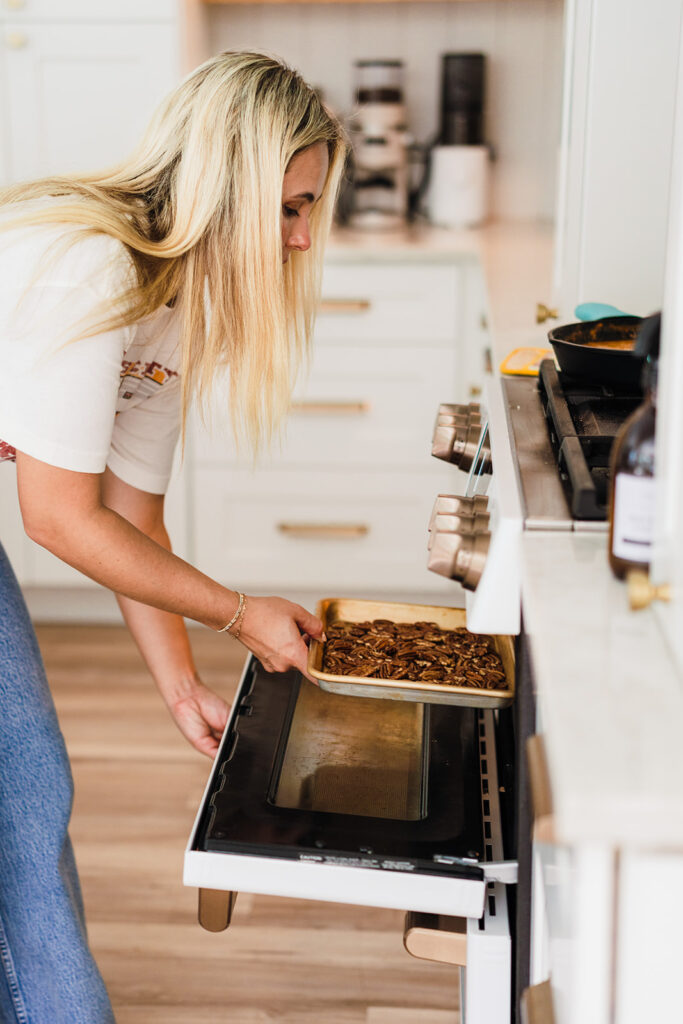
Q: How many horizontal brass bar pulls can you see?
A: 3